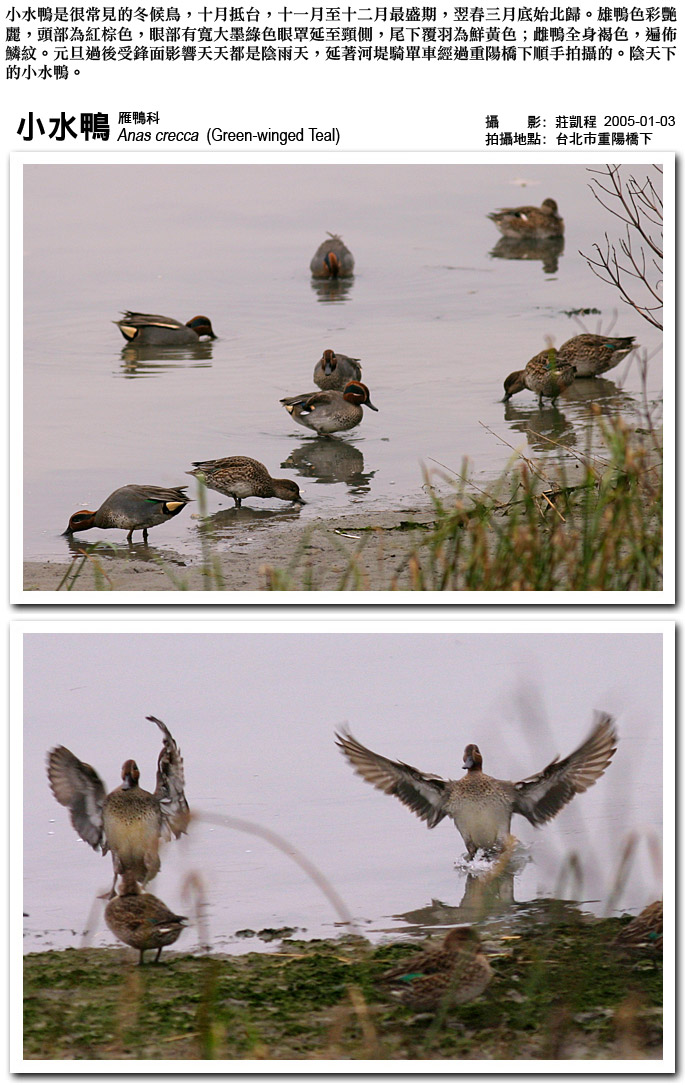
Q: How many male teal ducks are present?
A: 7